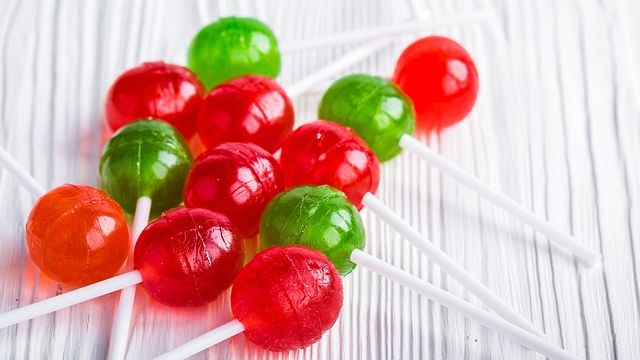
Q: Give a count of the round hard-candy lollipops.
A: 12